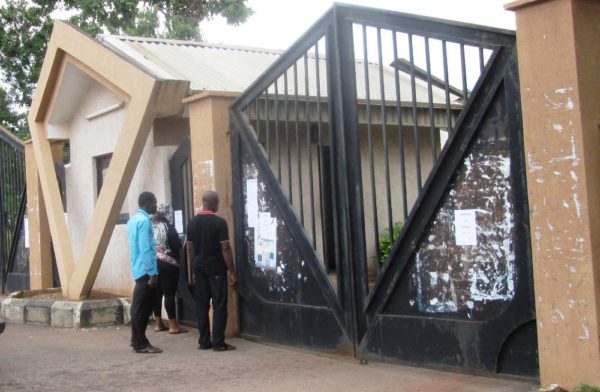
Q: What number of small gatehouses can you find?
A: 1